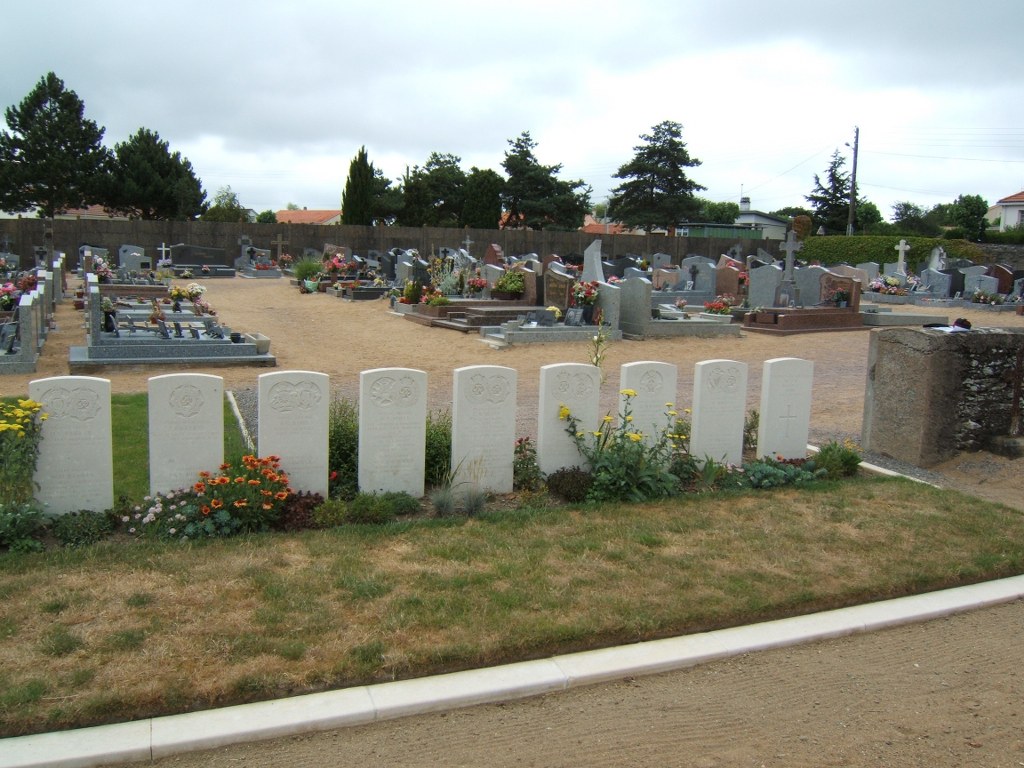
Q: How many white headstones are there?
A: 9